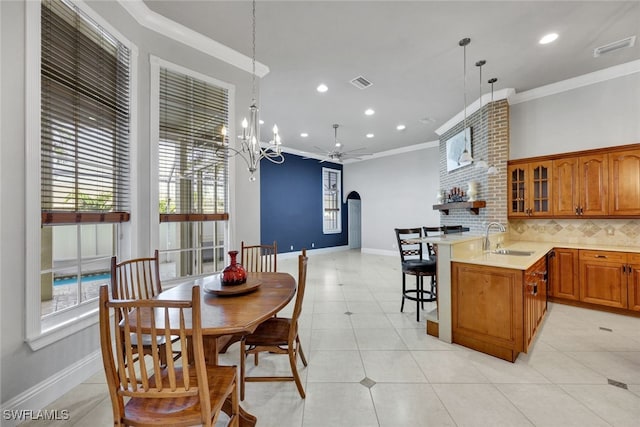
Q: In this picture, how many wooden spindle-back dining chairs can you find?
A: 4